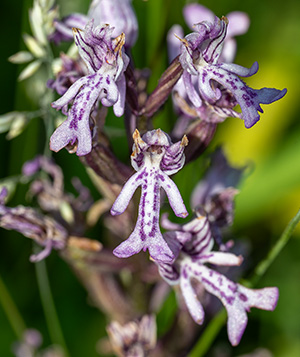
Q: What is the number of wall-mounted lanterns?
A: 0